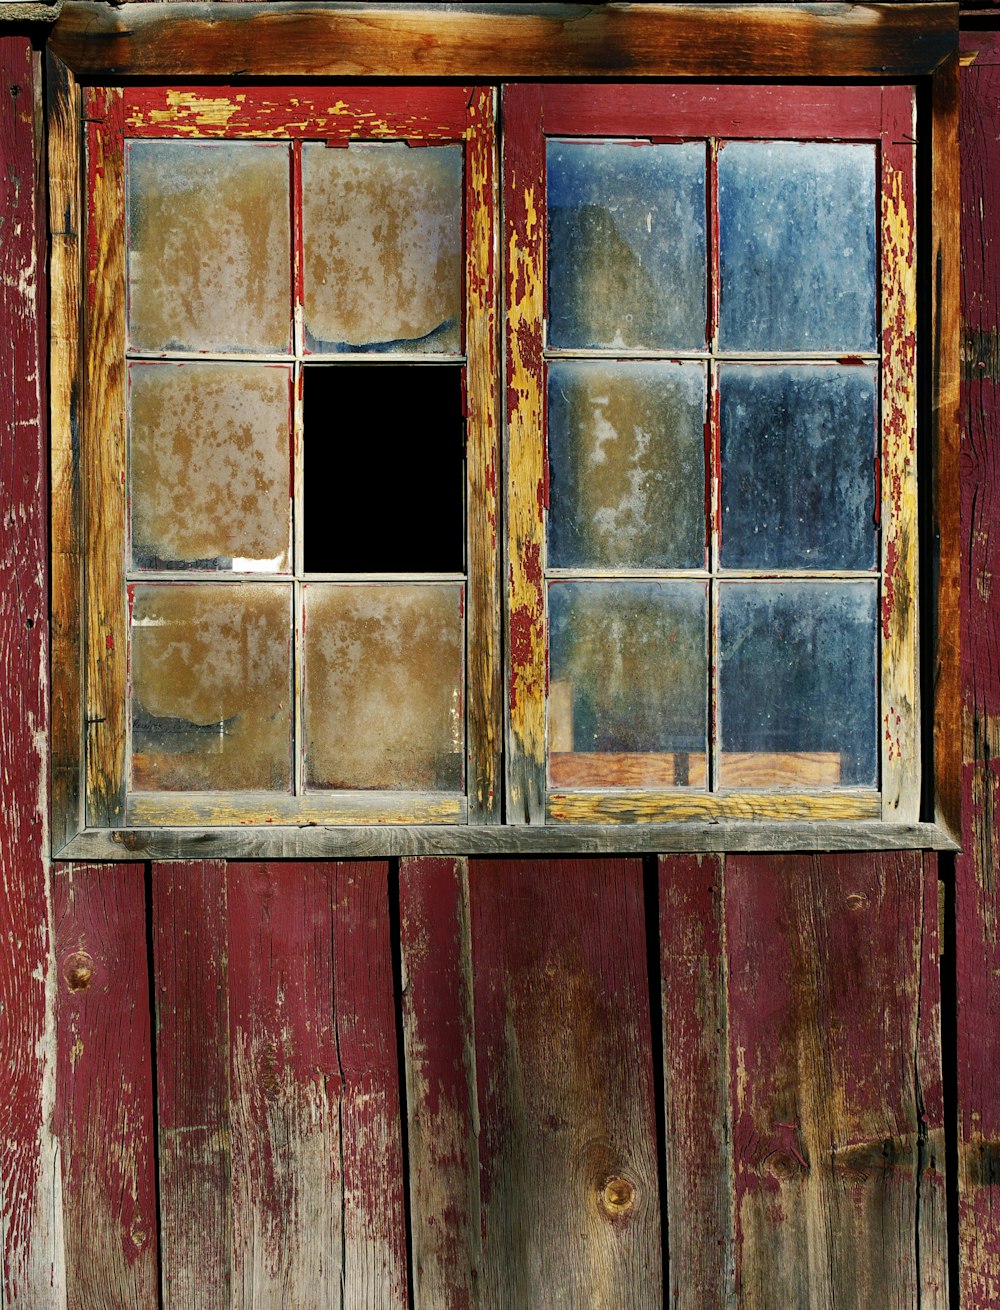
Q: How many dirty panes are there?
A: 11